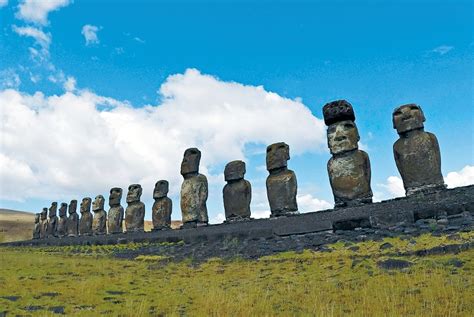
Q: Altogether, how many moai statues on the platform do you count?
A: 15